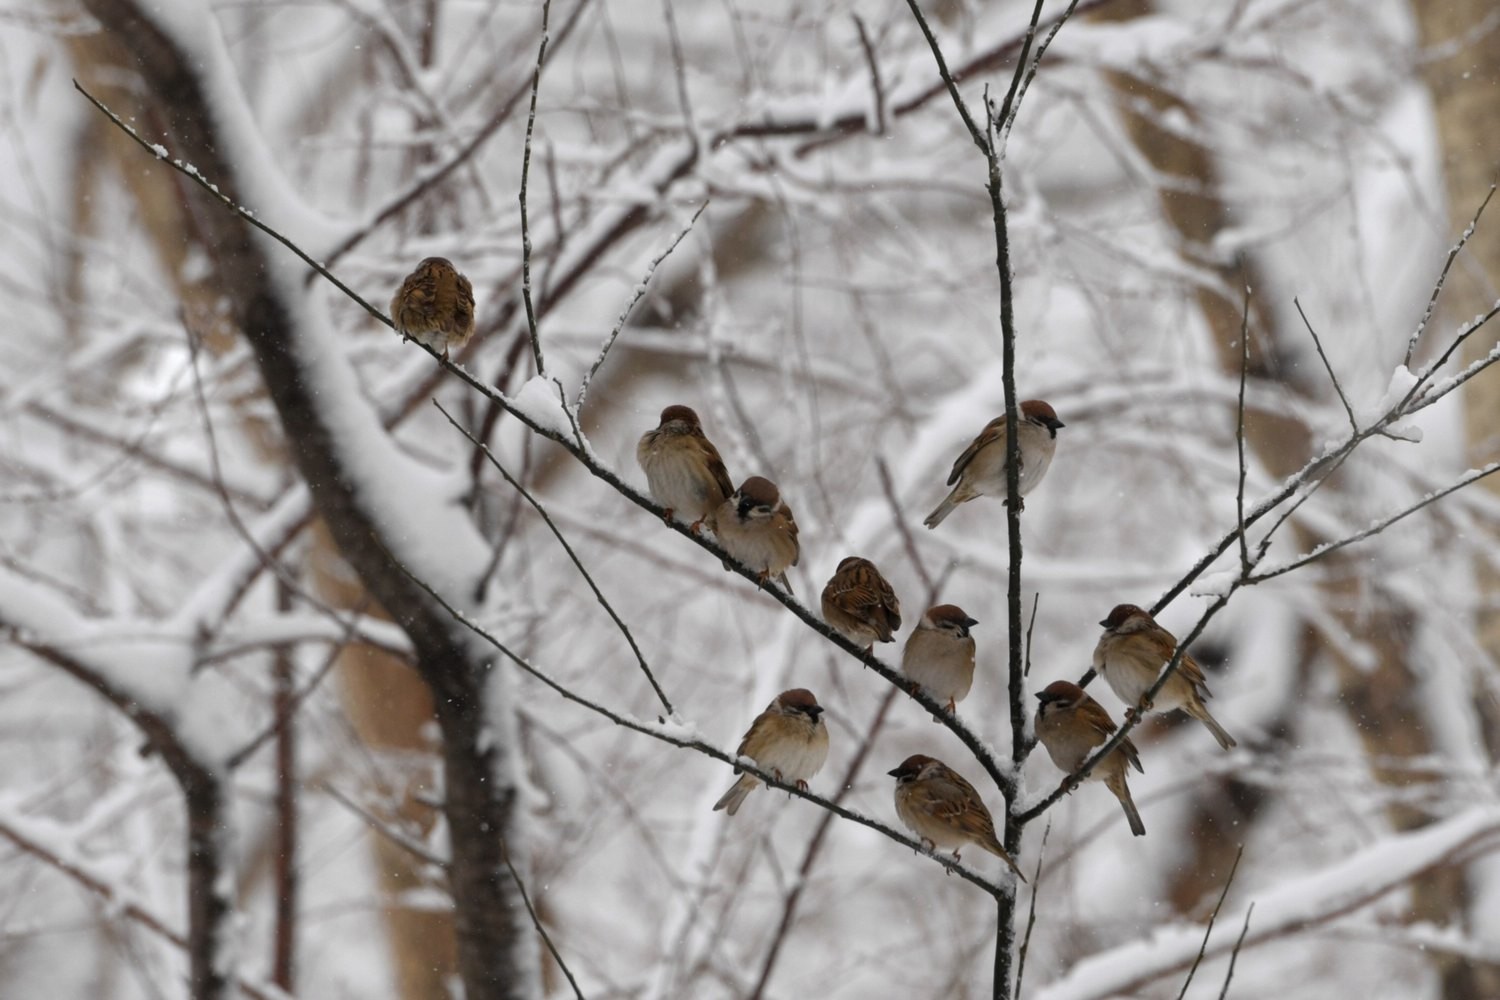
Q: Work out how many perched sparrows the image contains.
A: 10